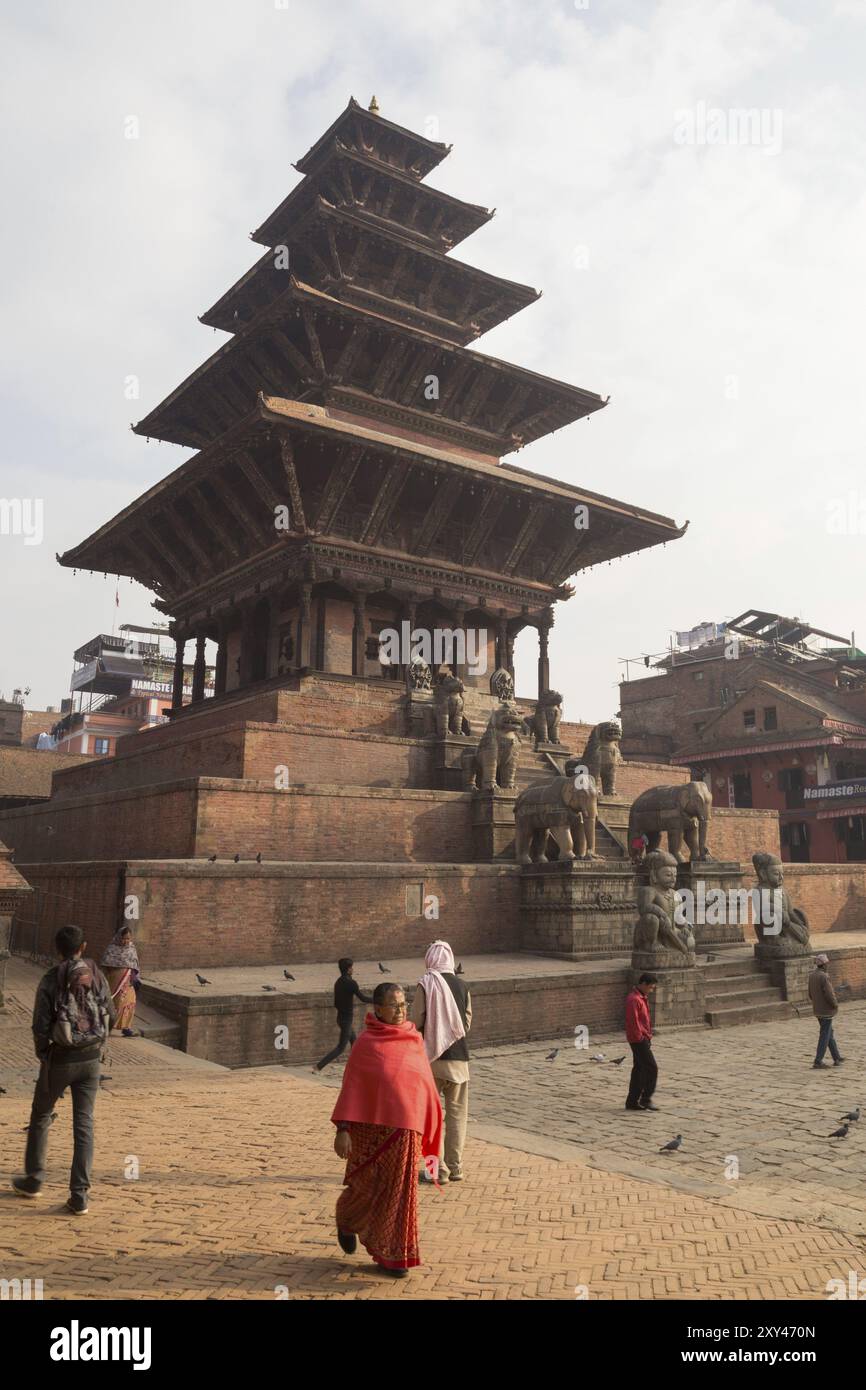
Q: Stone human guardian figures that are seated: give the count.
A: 2